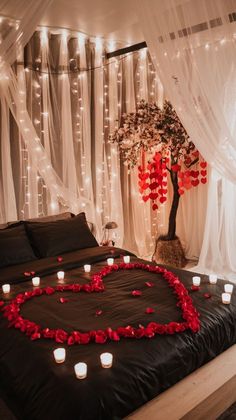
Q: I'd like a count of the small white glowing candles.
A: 13